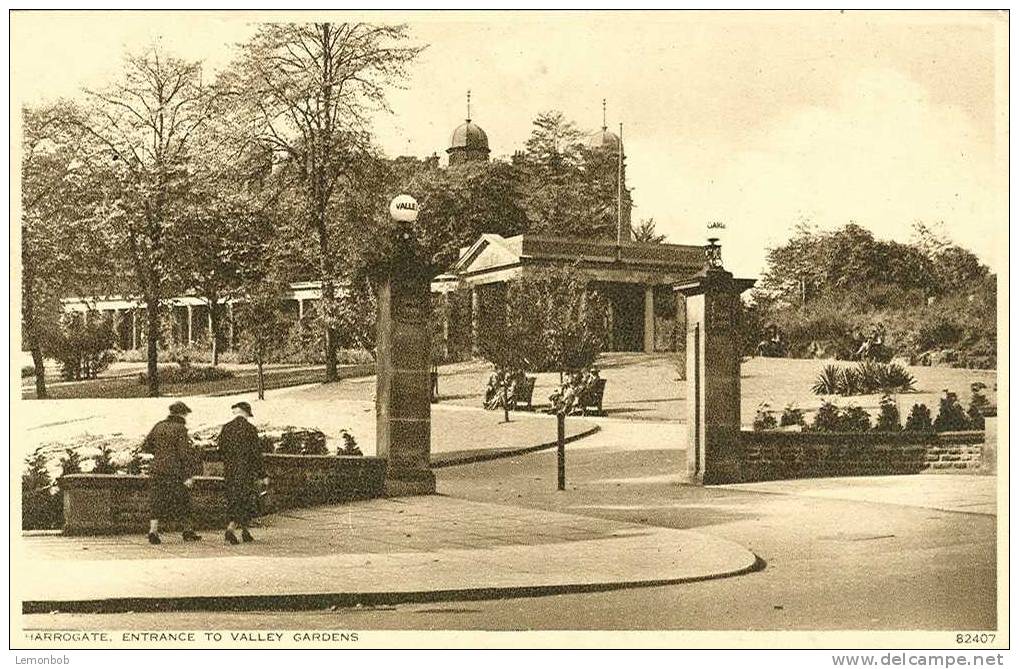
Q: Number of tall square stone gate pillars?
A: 2